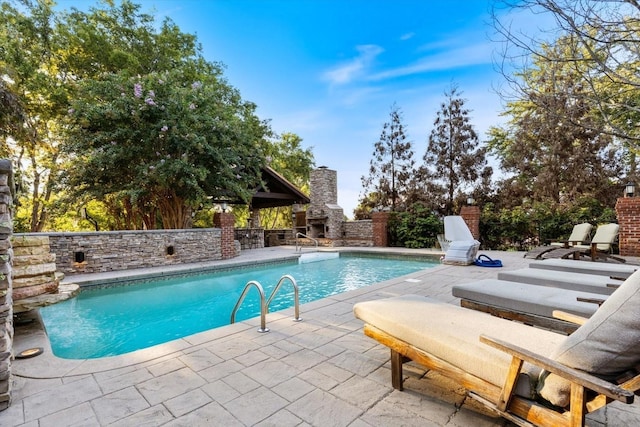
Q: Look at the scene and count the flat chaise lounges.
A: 3